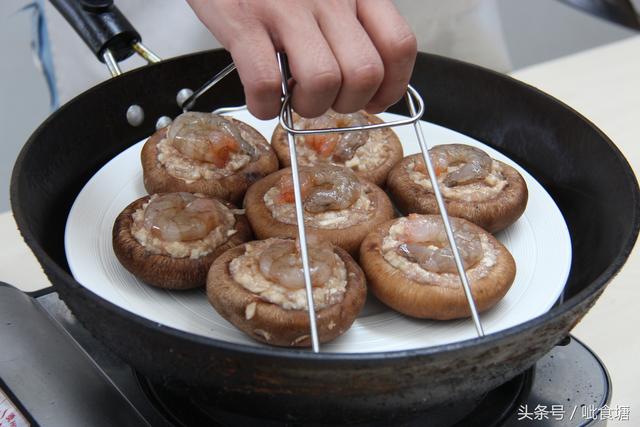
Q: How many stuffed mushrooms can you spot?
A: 7